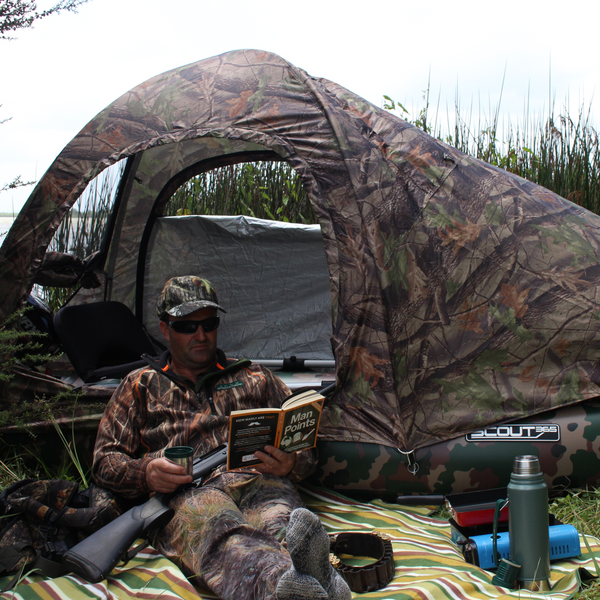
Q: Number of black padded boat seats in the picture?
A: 1